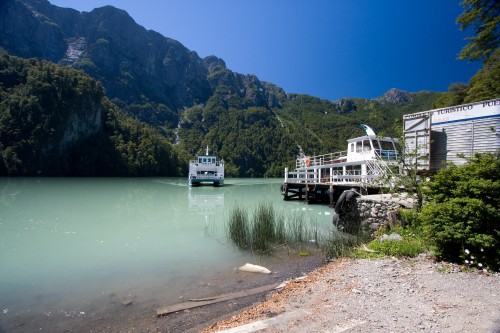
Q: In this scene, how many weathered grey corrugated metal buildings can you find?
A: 1